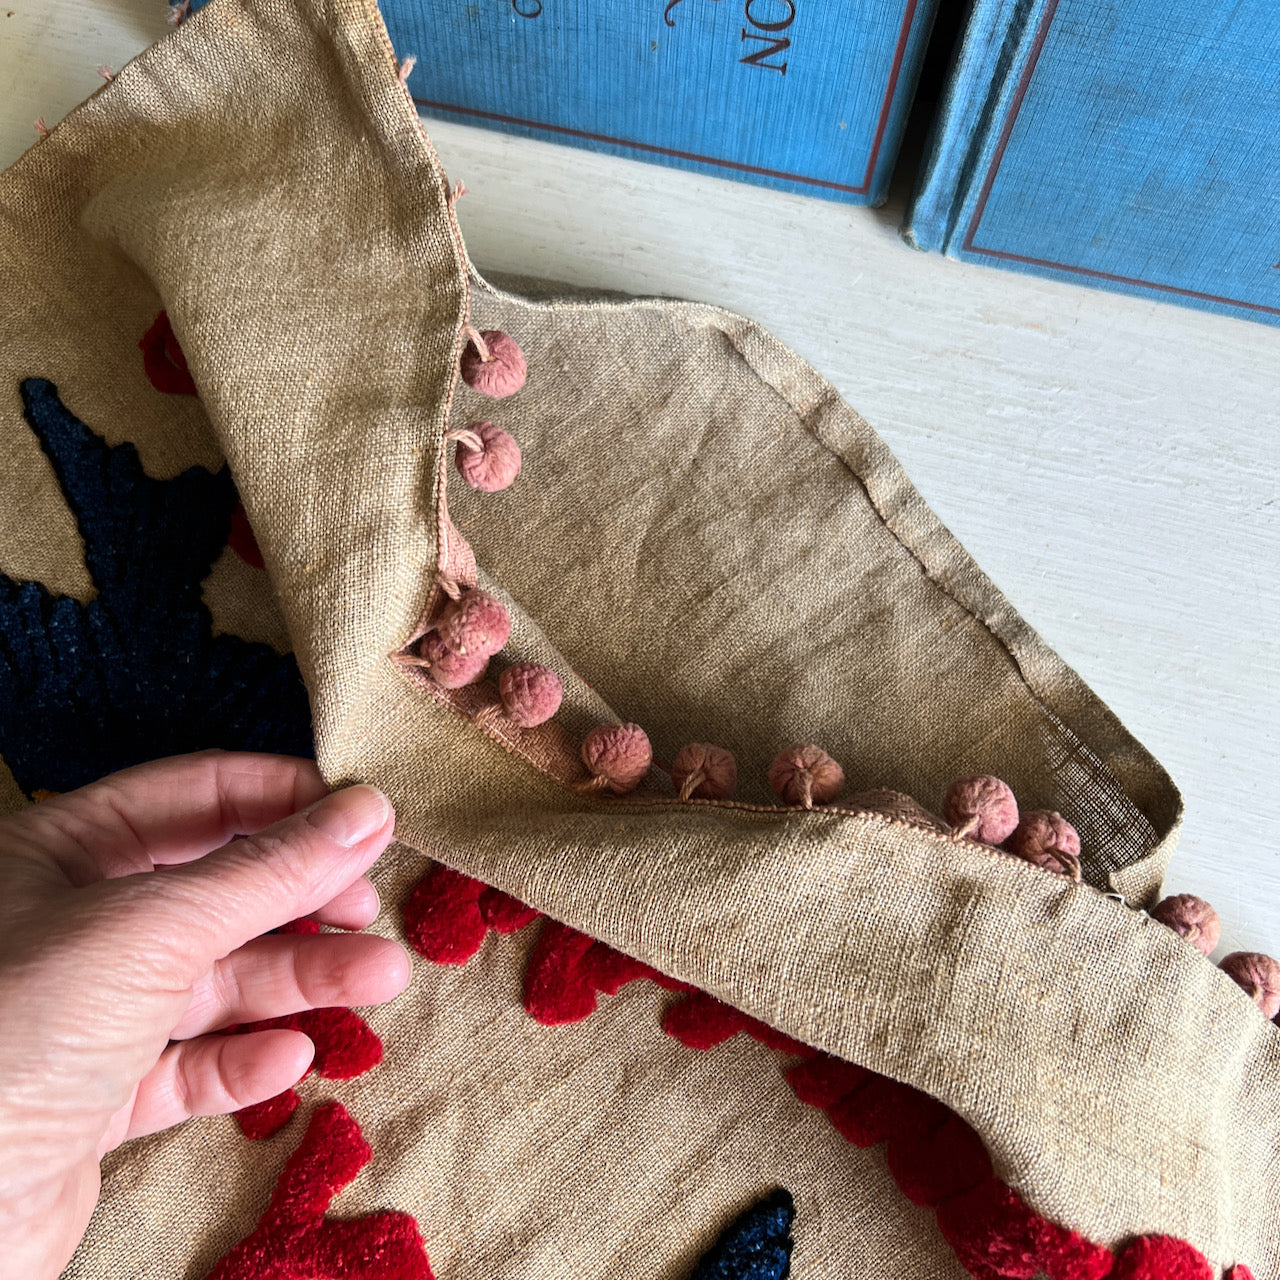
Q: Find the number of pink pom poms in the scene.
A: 12